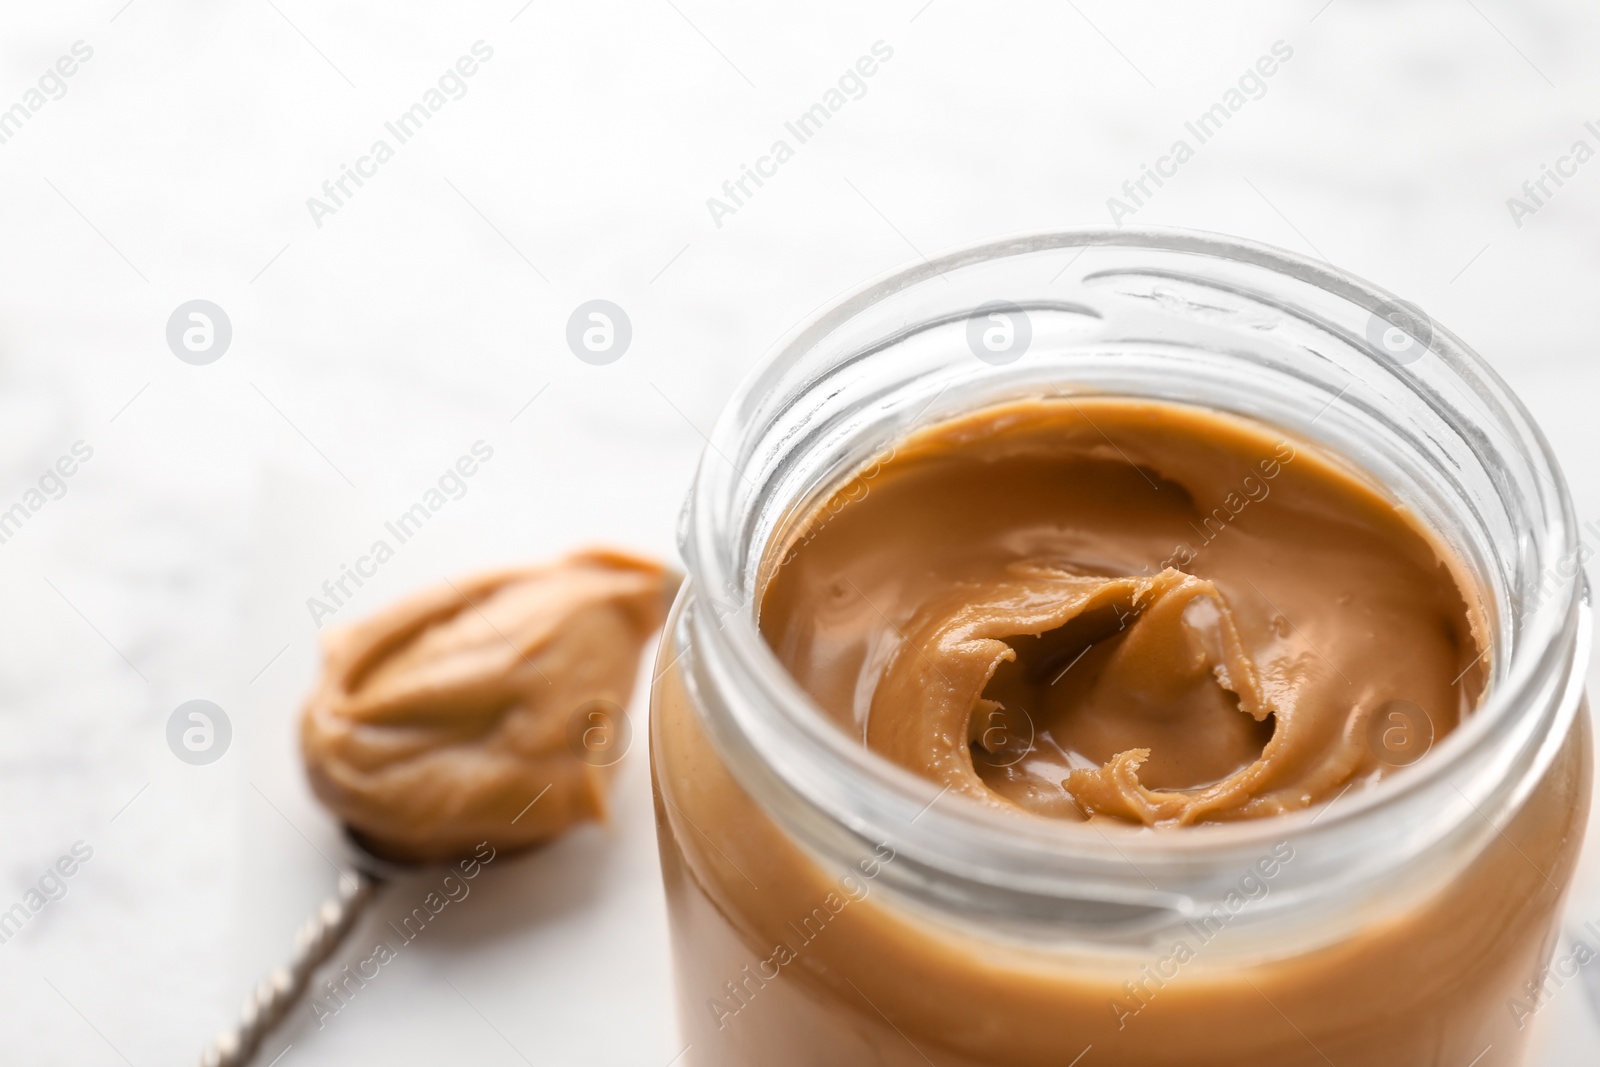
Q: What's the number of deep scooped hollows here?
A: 1